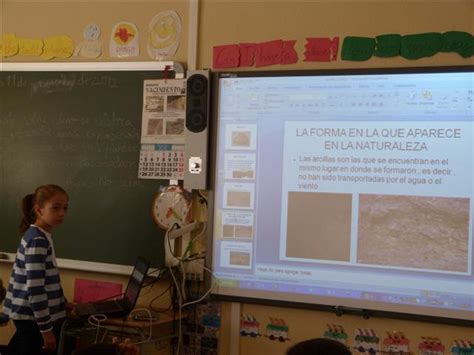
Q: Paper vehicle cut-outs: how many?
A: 7